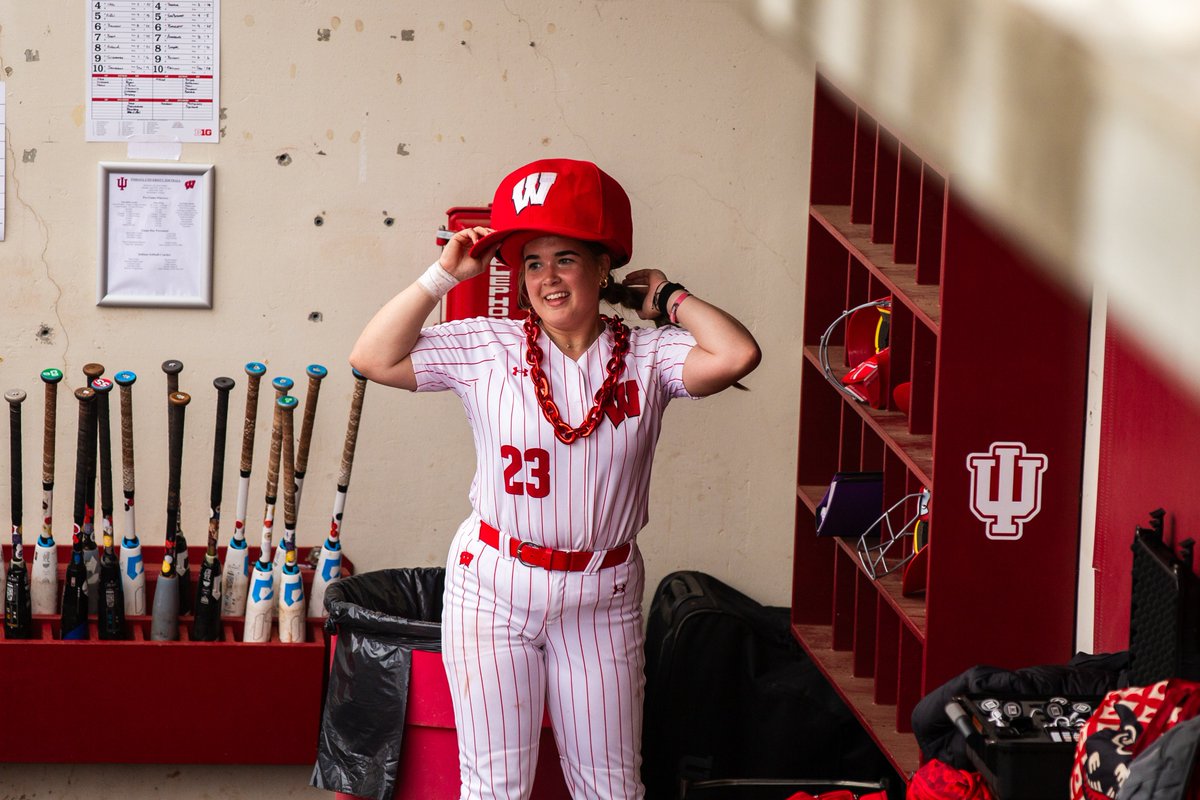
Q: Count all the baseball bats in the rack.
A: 14